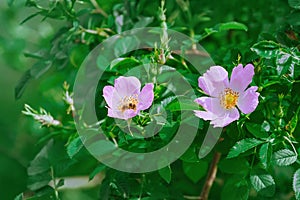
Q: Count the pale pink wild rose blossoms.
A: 2